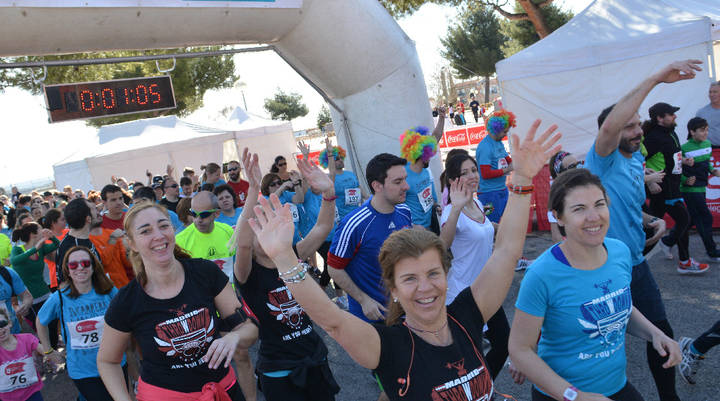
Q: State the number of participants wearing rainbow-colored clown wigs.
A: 3